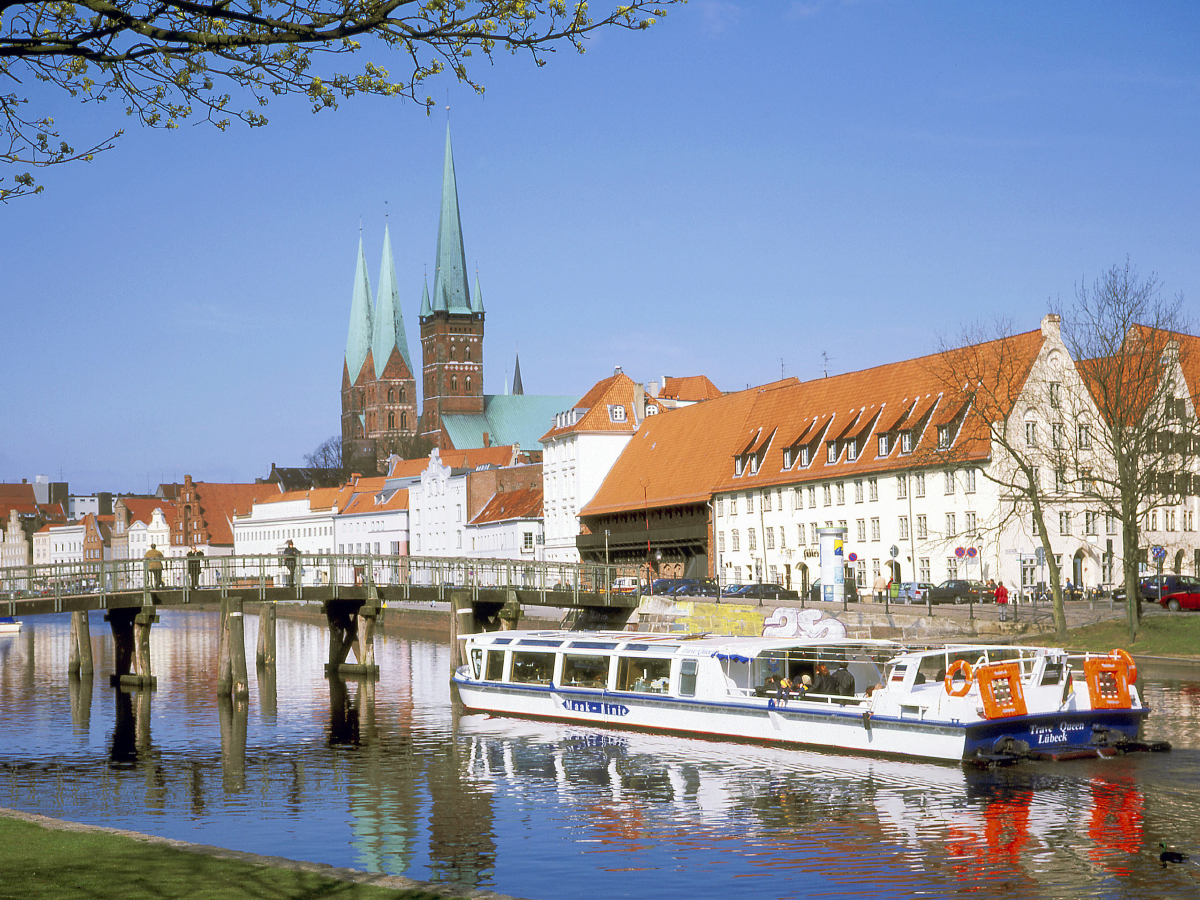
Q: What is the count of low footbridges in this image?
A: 1